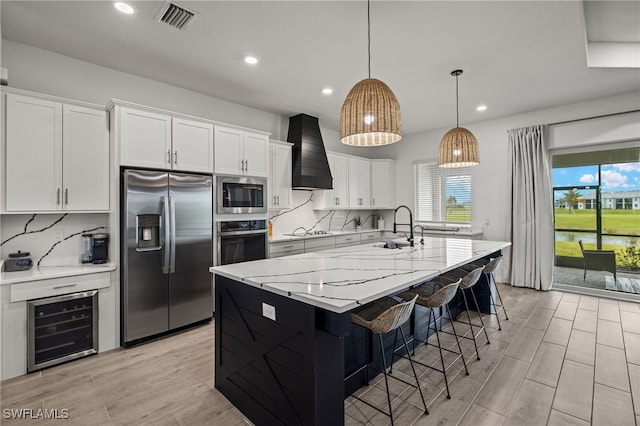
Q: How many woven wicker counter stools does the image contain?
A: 4